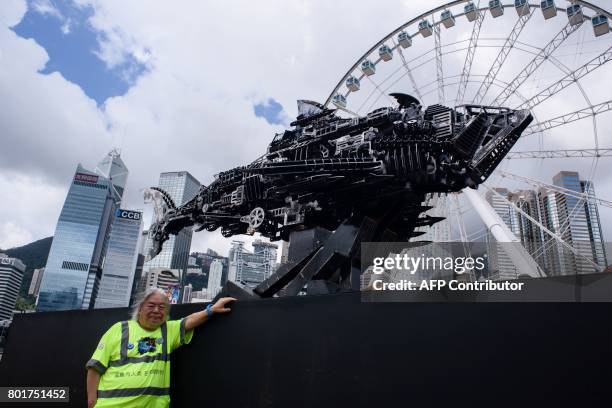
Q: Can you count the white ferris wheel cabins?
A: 13